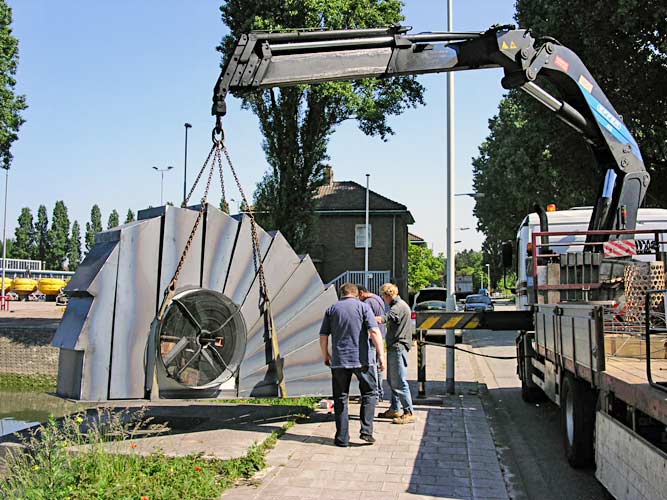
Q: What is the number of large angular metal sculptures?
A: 1